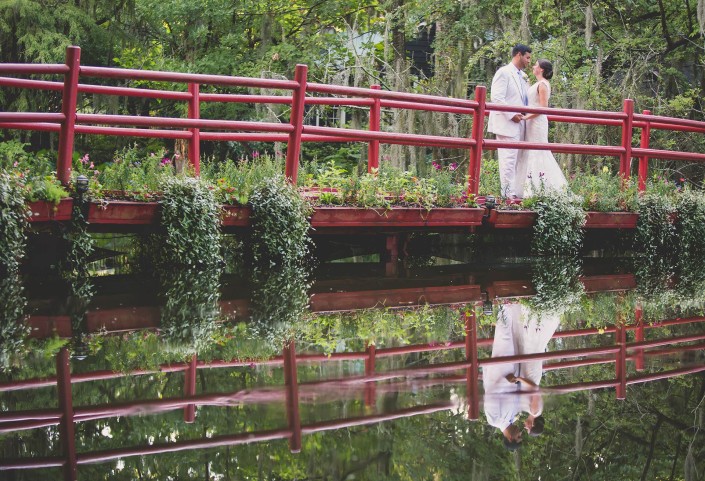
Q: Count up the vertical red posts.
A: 7